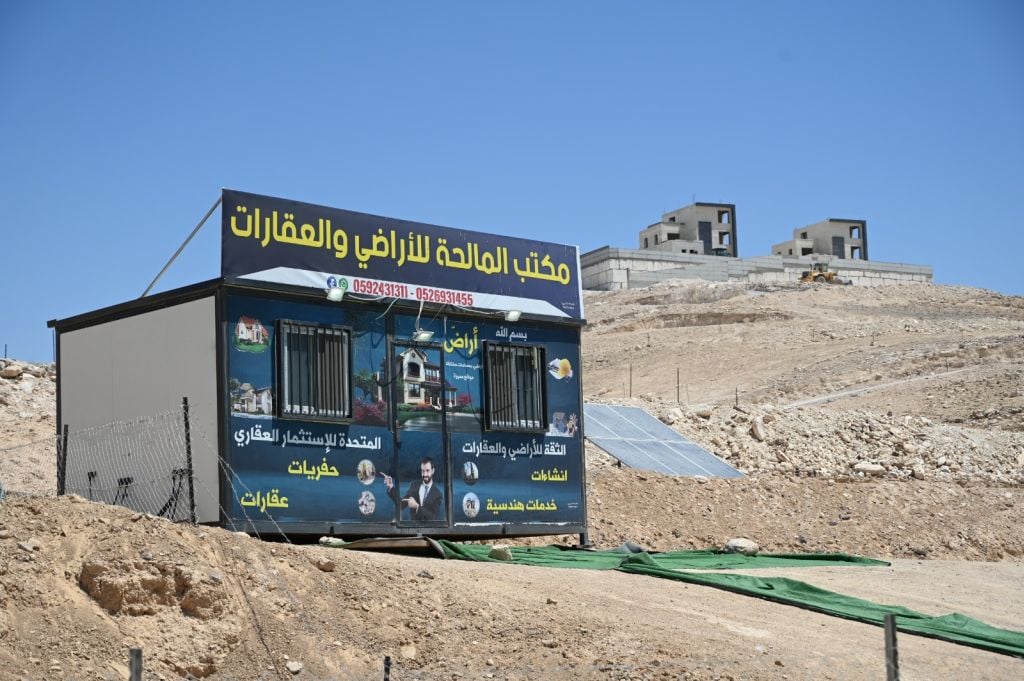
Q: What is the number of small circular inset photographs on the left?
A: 2